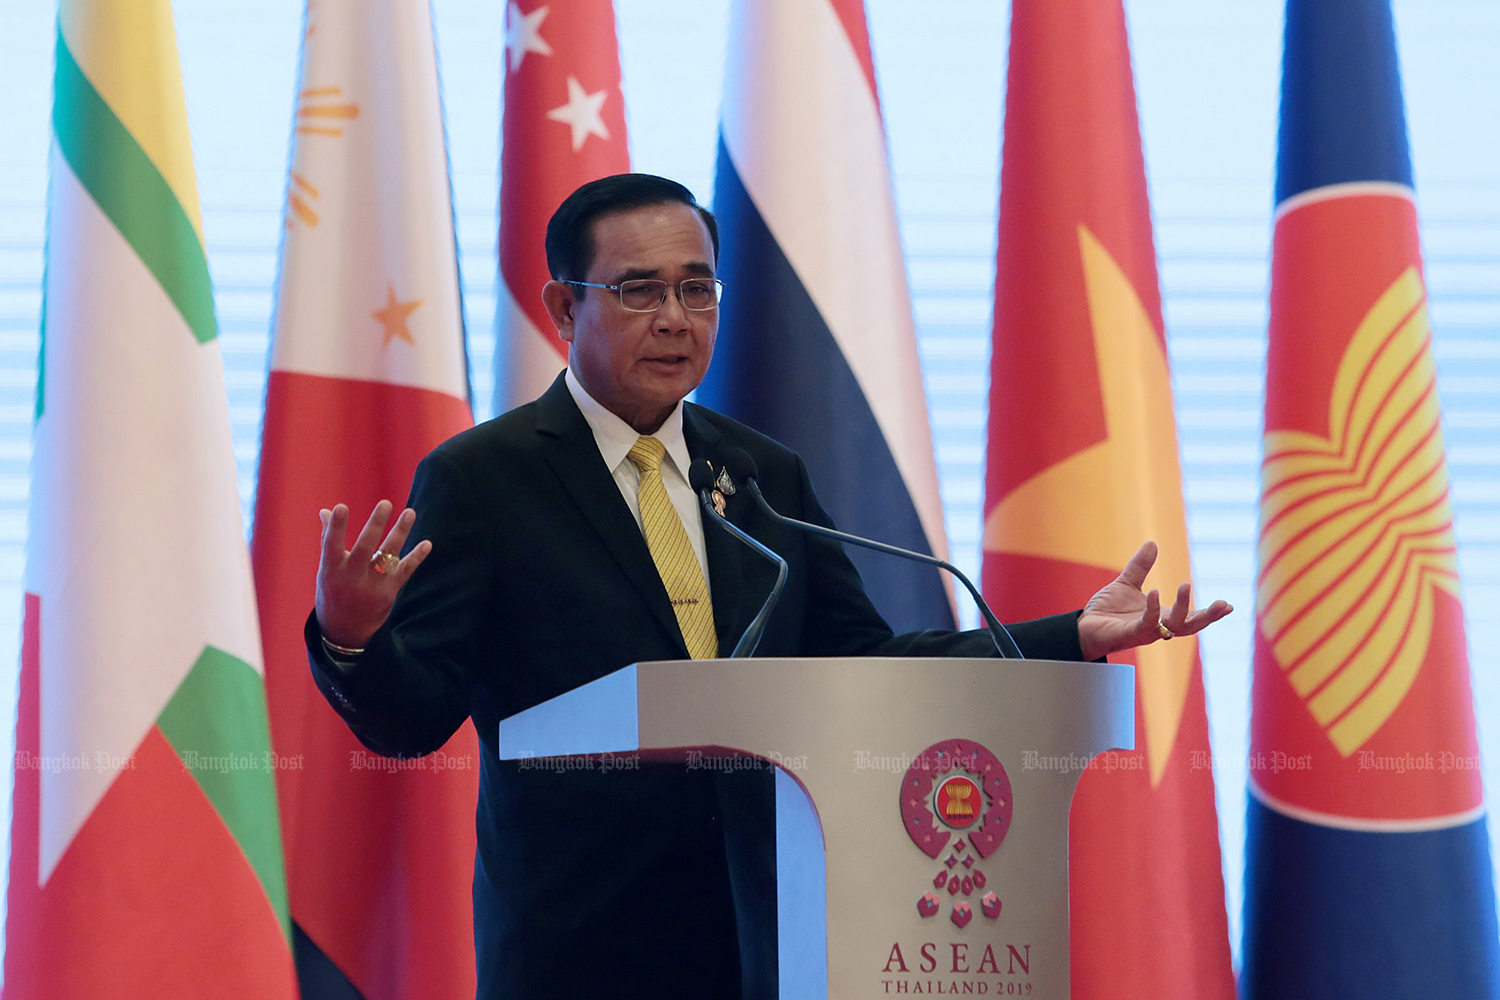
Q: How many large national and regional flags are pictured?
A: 6